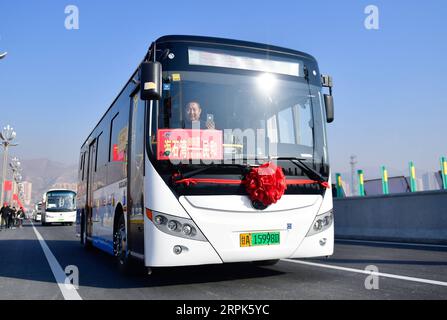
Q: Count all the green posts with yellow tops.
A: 5